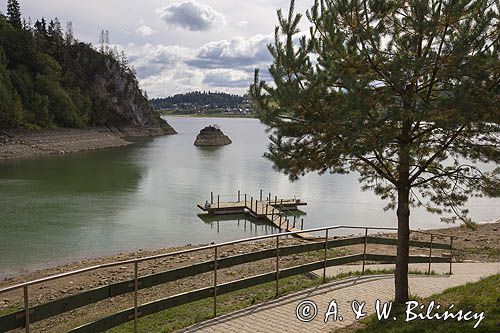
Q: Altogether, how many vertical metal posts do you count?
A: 8